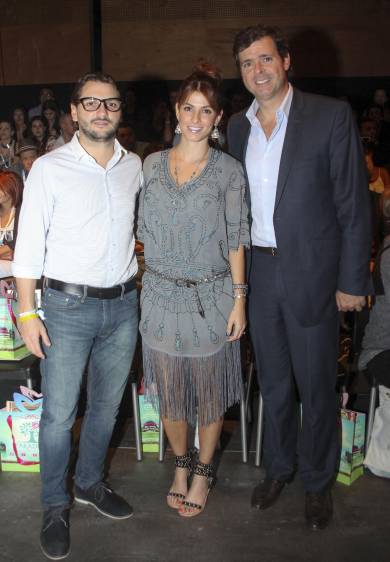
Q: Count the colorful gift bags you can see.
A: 4